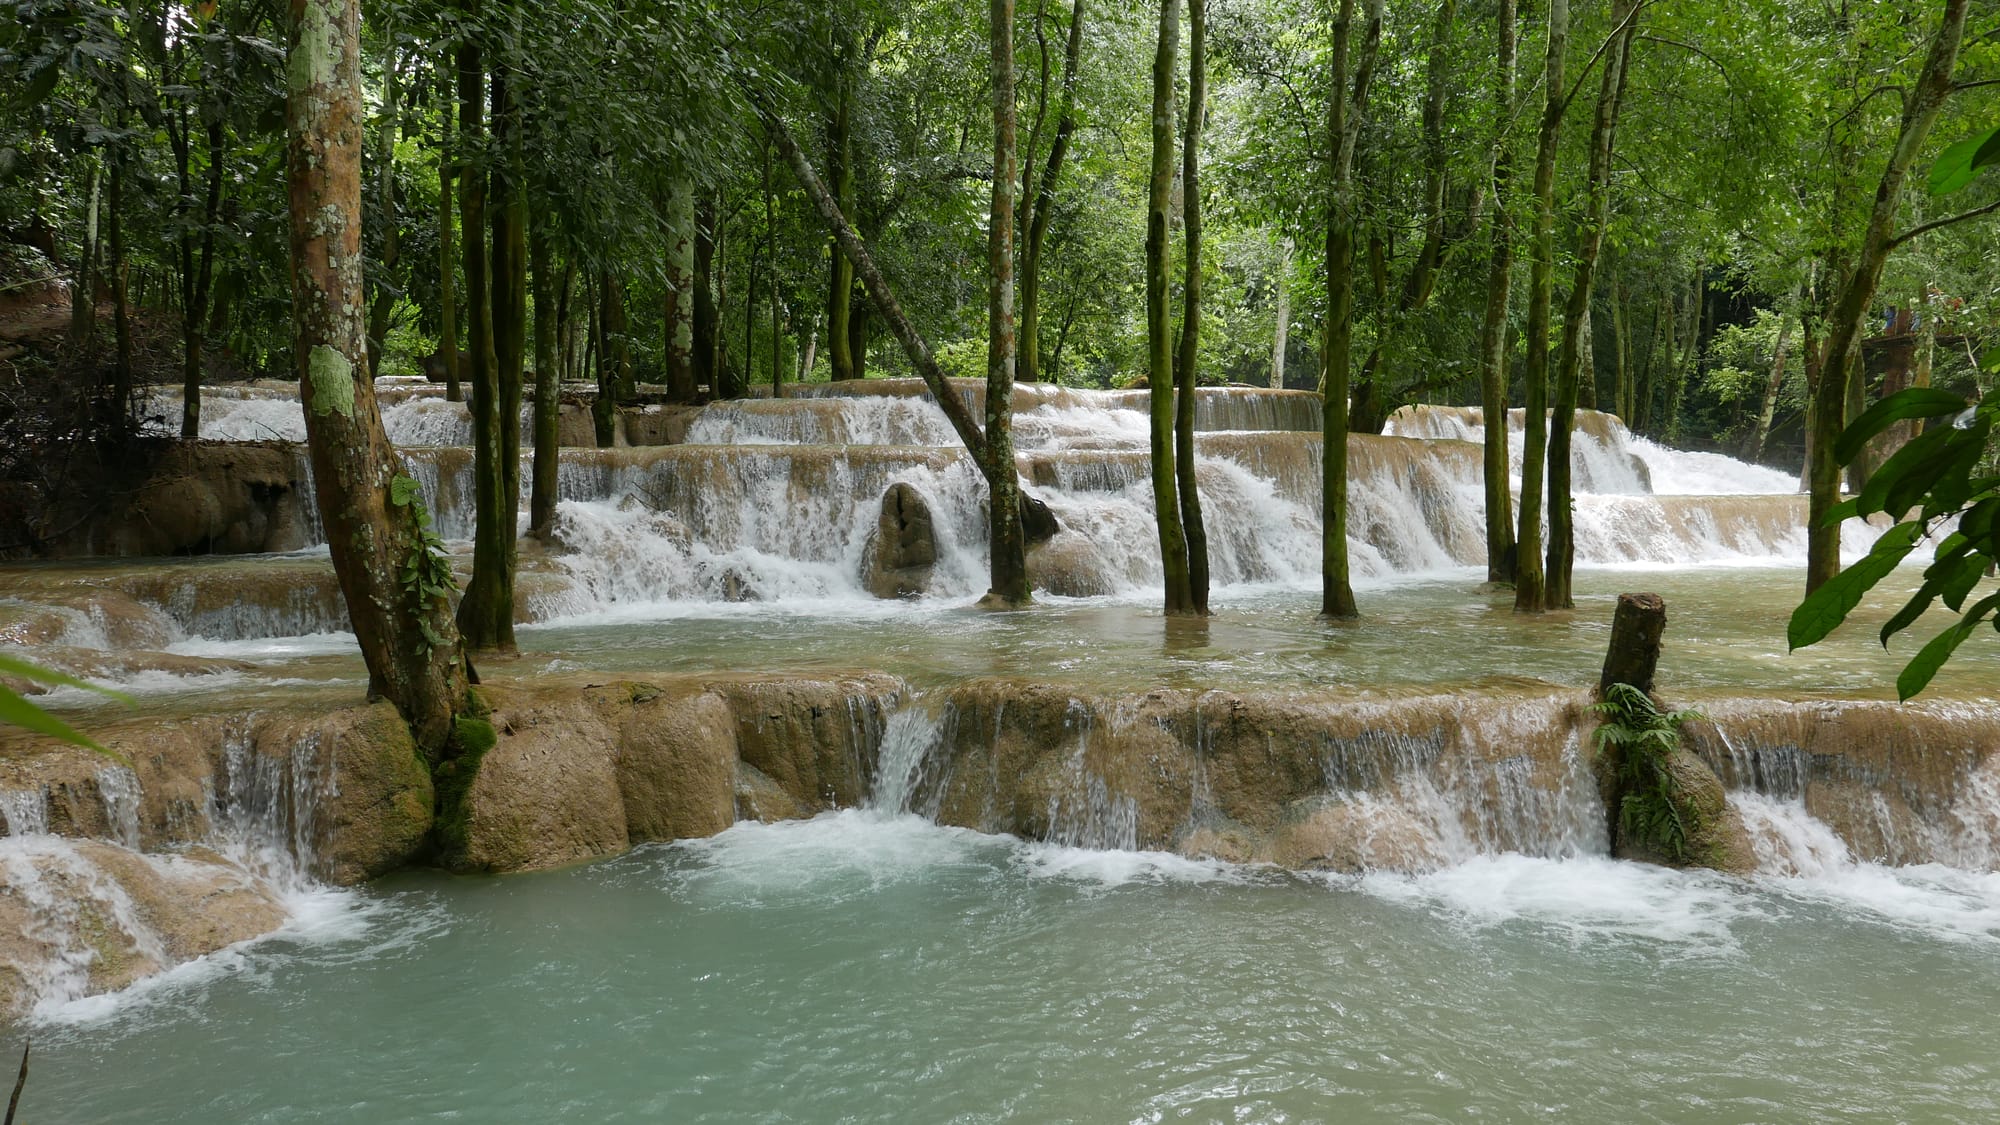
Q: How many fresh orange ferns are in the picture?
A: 0